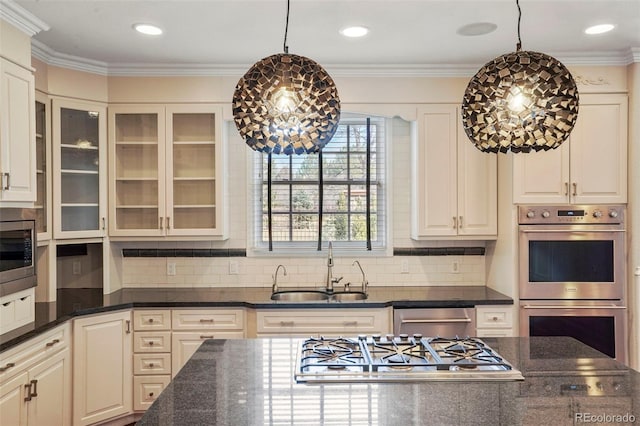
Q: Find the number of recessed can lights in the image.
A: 3